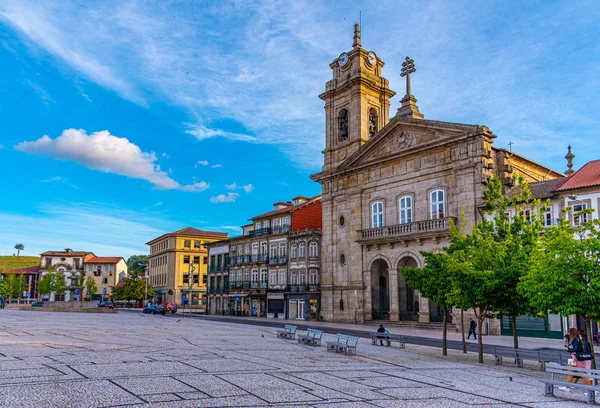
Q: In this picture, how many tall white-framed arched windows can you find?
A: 3